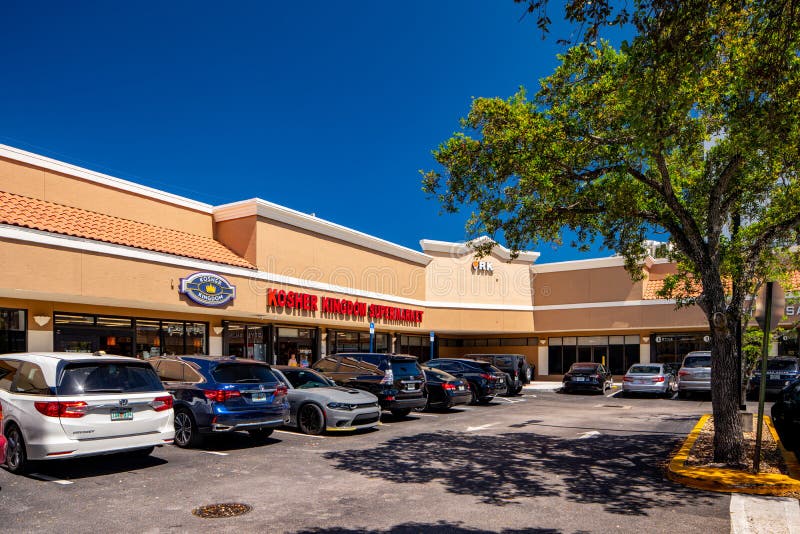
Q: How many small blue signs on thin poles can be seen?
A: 2